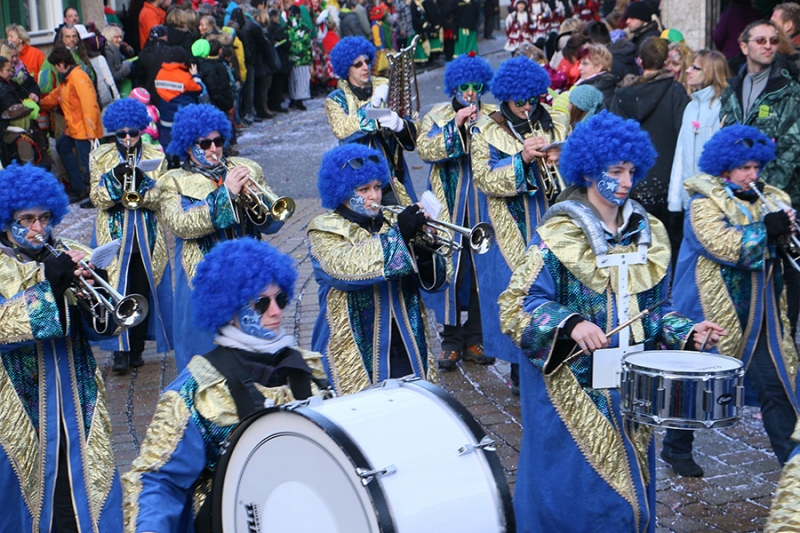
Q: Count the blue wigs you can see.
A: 10